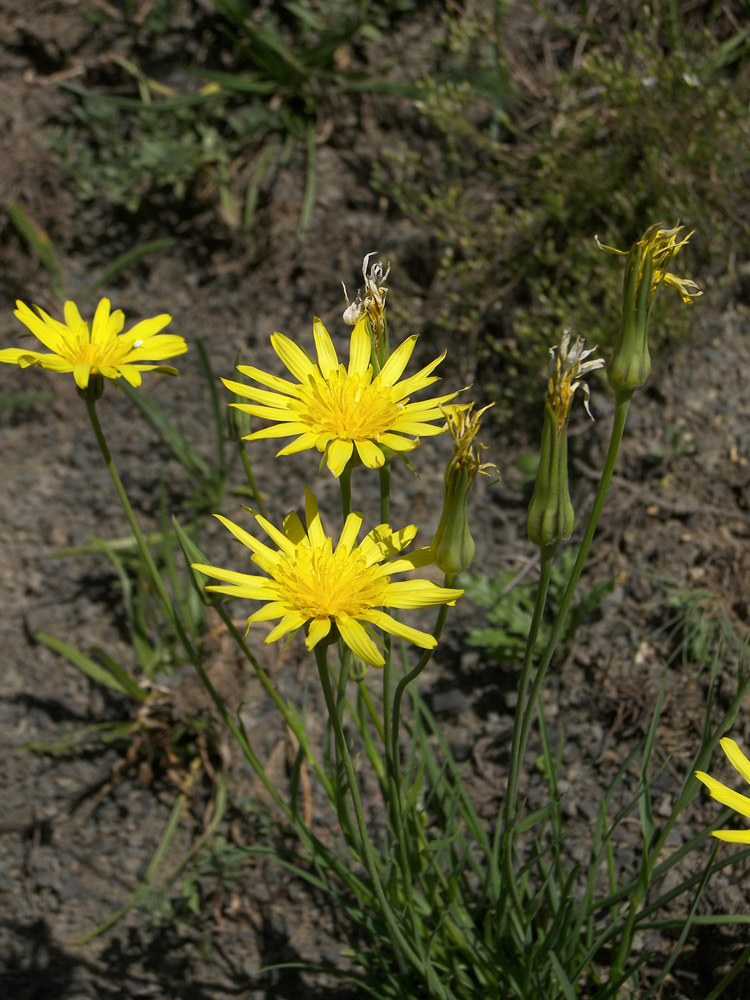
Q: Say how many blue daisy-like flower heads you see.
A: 0